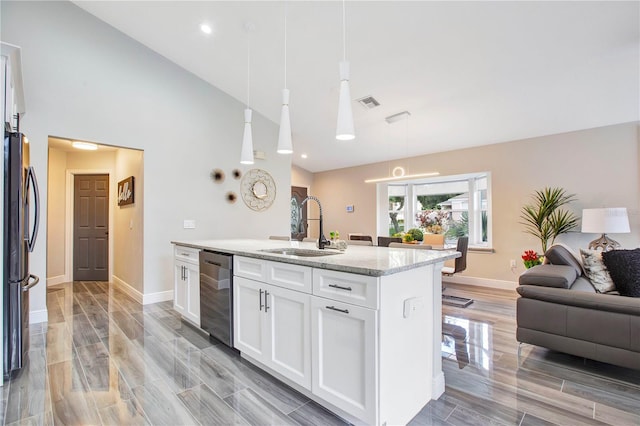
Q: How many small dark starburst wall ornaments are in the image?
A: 3